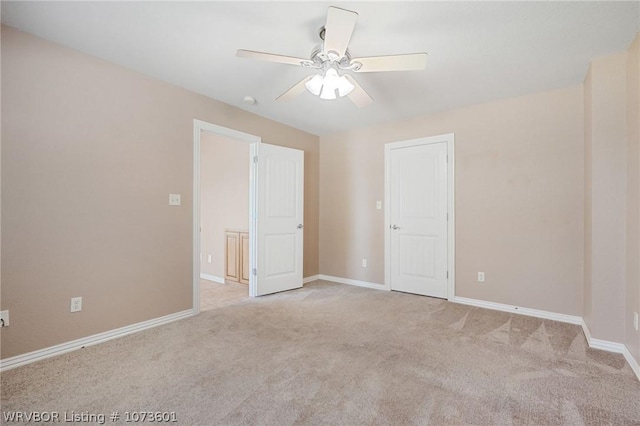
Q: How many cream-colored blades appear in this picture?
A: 5